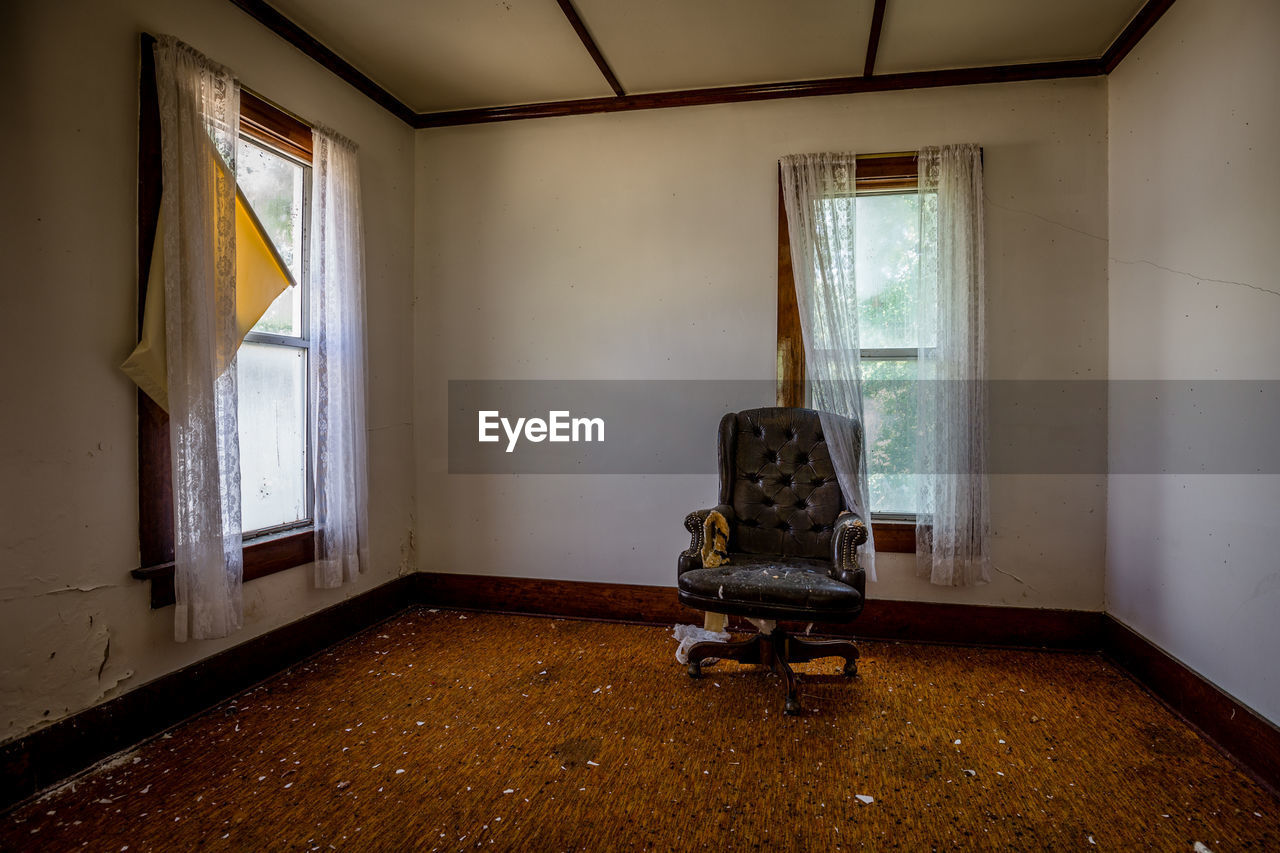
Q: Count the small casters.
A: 3